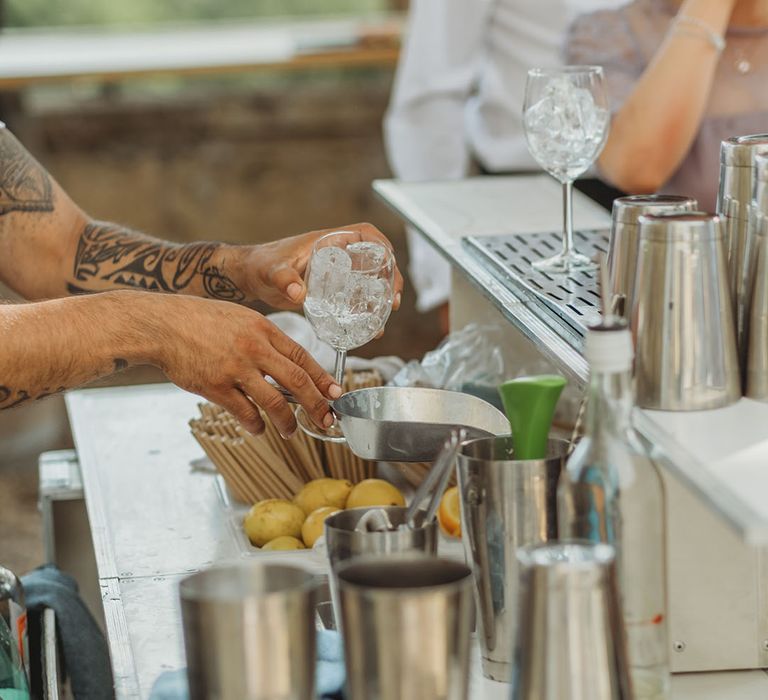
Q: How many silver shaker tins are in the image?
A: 9